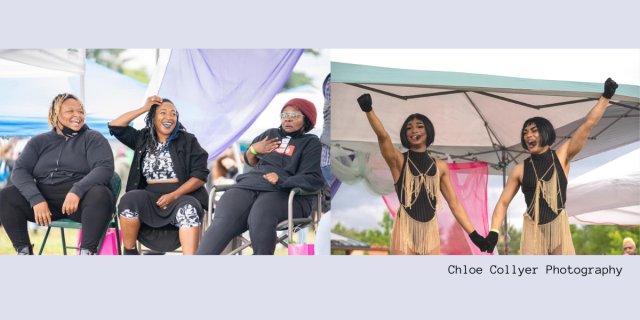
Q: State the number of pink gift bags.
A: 2